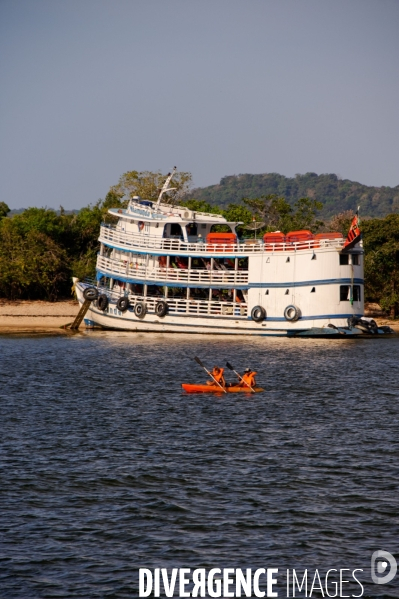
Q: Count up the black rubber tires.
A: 7